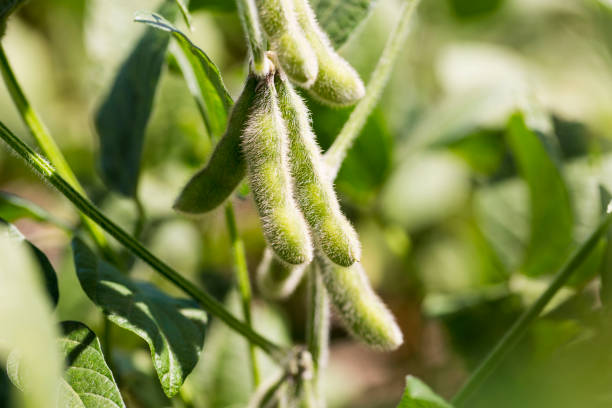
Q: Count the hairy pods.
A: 7